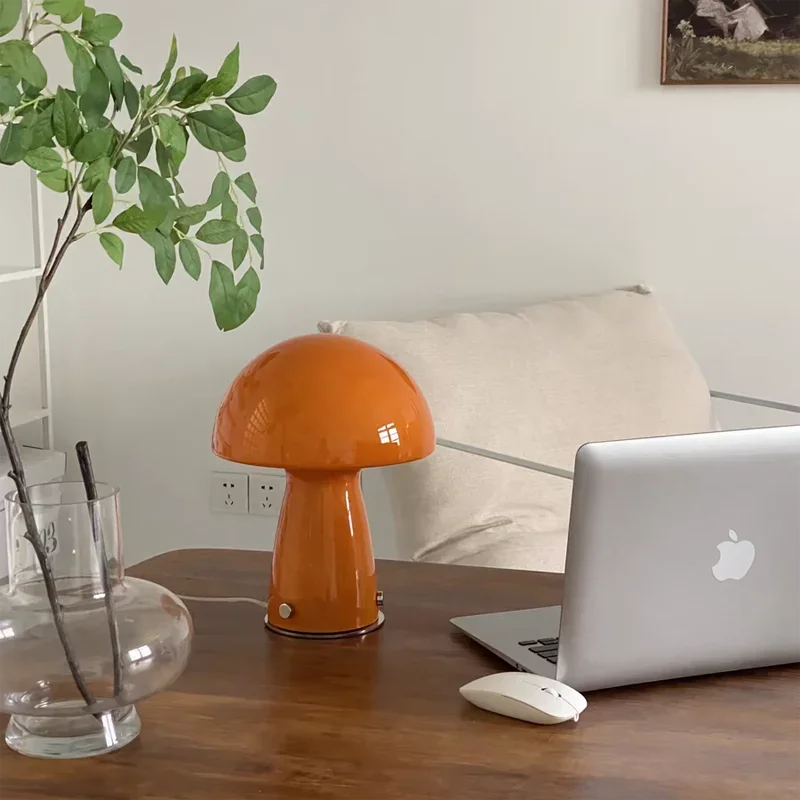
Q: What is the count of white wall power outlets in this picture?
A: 2